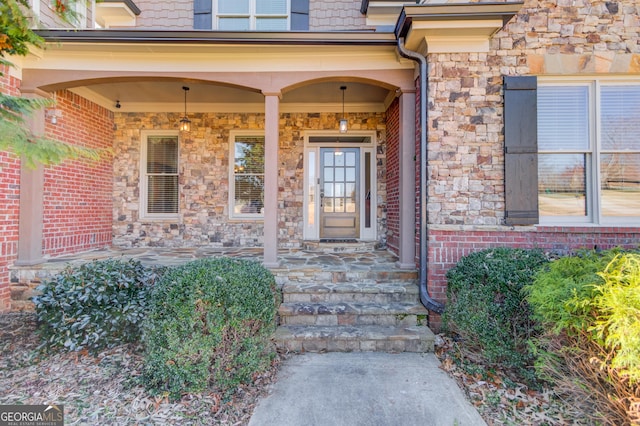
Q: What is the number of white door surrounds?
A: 1